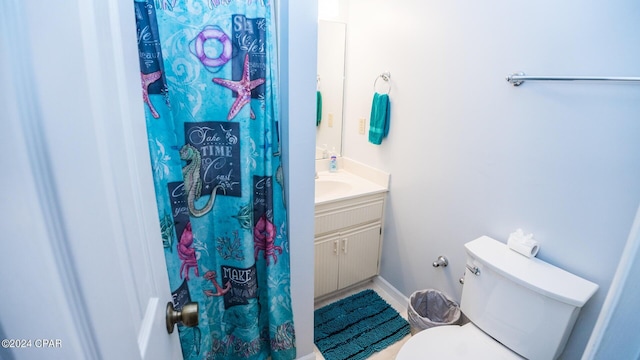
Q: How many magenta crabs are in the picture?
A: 2